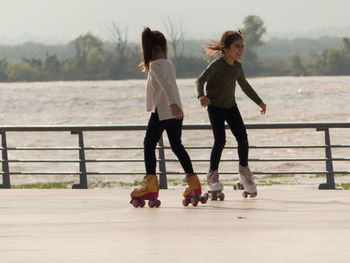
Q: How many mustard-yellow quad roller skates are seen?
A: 2